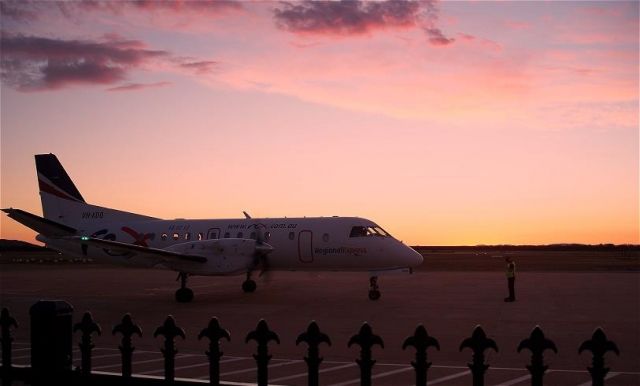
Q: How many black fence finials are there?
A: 12